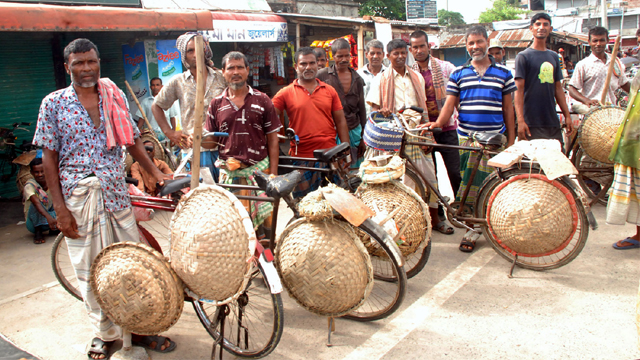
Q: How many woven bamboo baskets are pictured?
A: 6